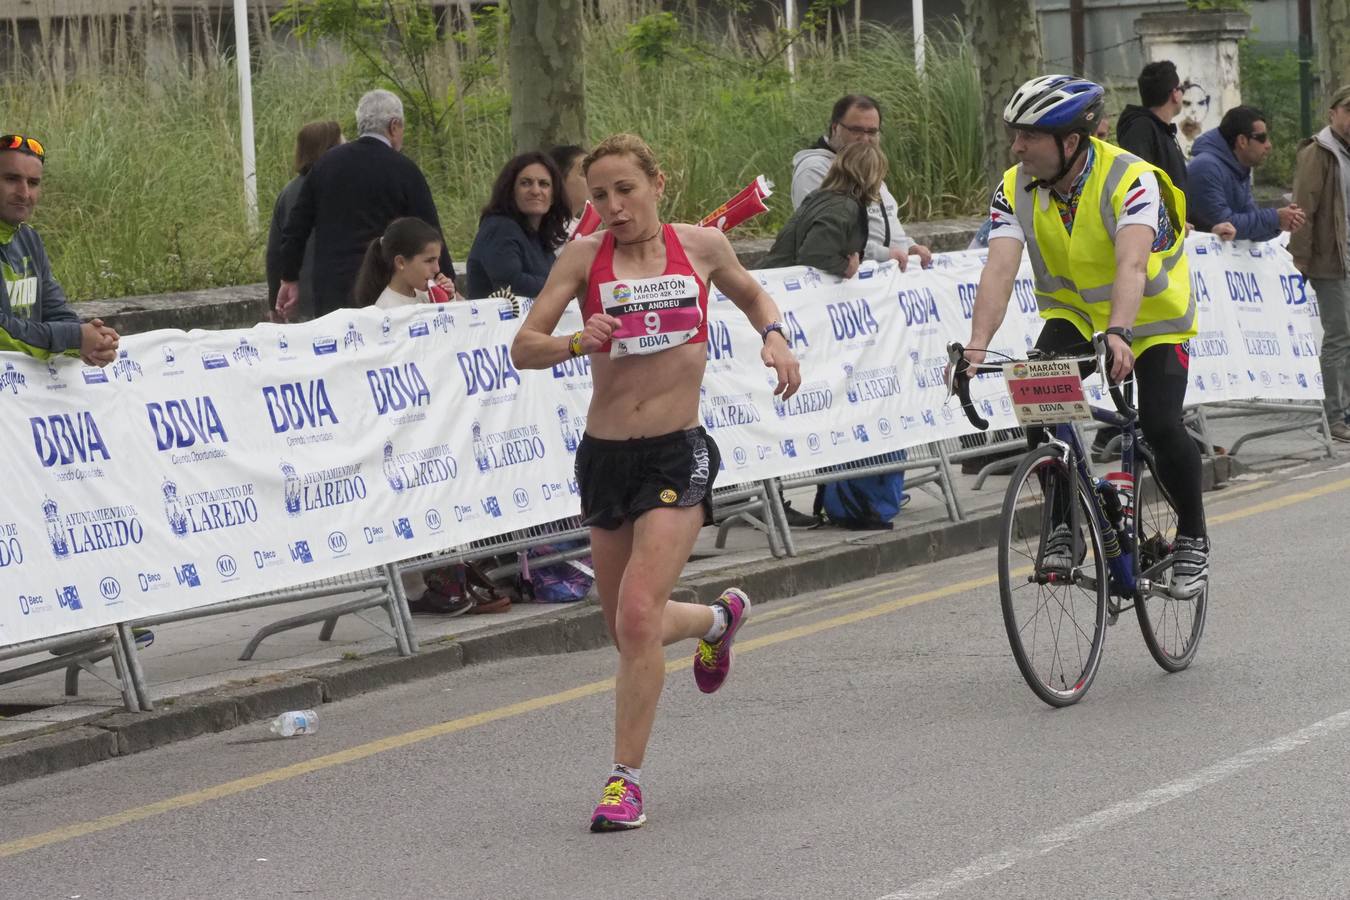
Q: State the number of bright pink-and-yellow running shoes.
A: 2